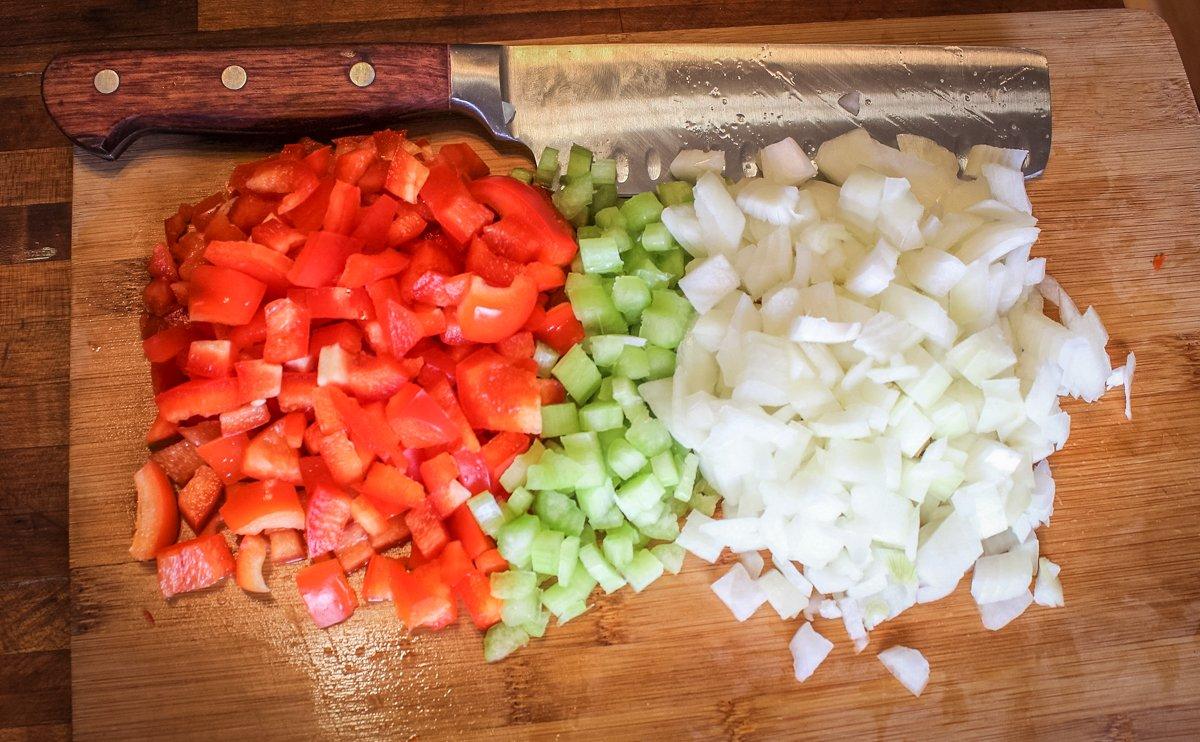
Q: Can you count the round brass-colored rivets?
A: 3